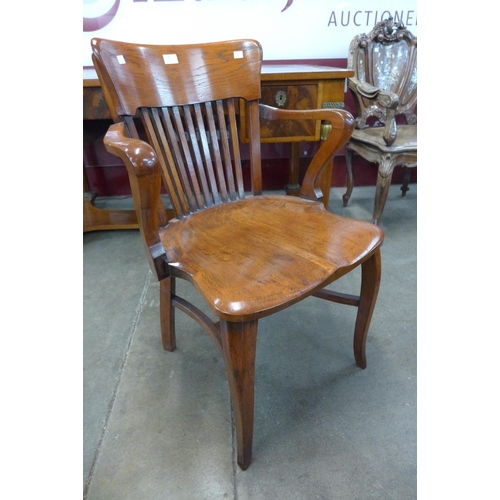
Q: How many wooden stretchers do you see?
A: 2